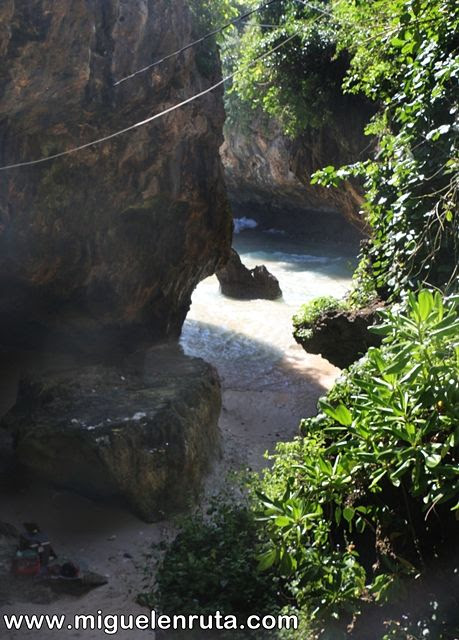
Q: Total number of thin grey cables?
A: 2